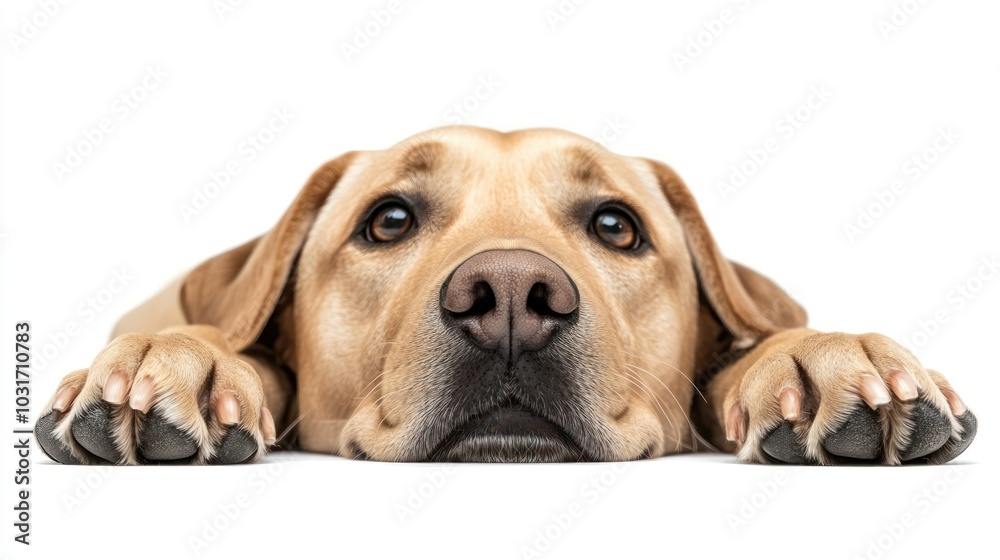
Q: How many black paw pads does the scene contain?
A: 8